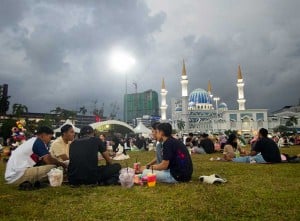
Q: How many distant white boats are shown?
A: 0